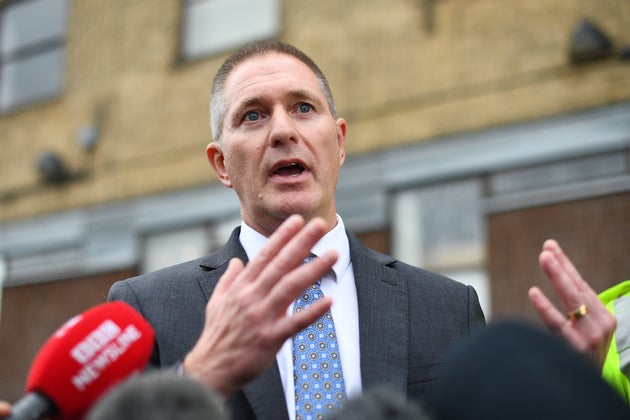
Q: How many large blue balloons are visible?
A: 0